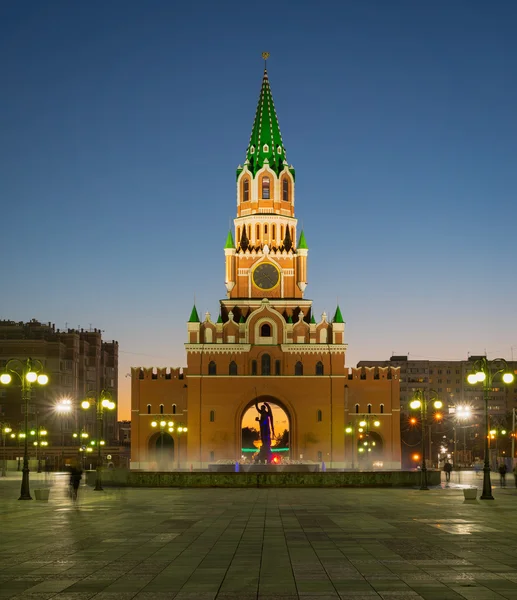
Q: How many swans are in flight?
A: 0